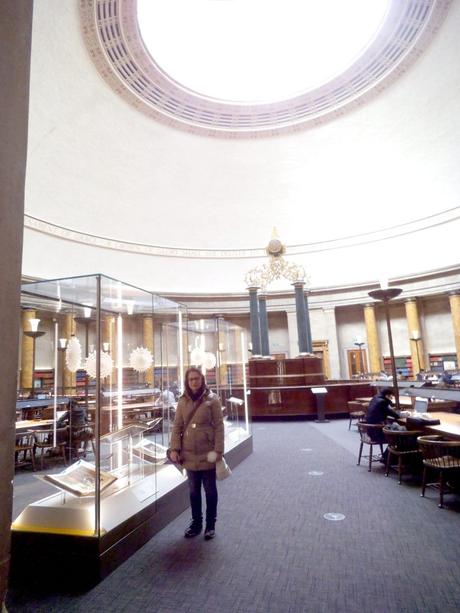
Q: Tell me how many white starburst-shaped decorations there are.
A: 5